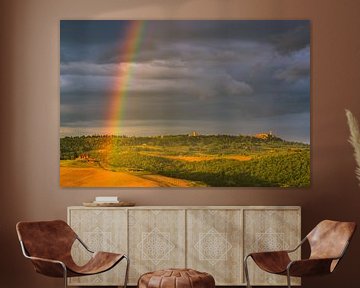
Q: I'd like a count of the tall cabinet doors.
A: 4